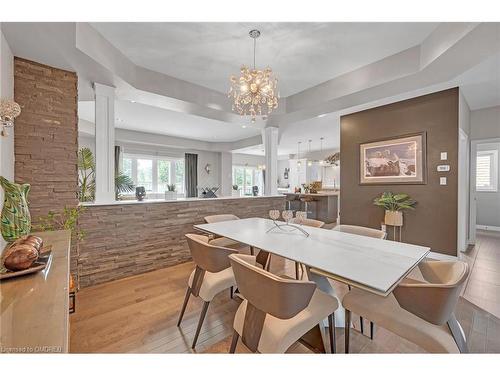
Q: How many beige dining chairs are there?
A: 6